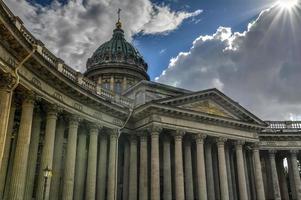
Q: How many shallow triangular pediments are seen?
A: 1